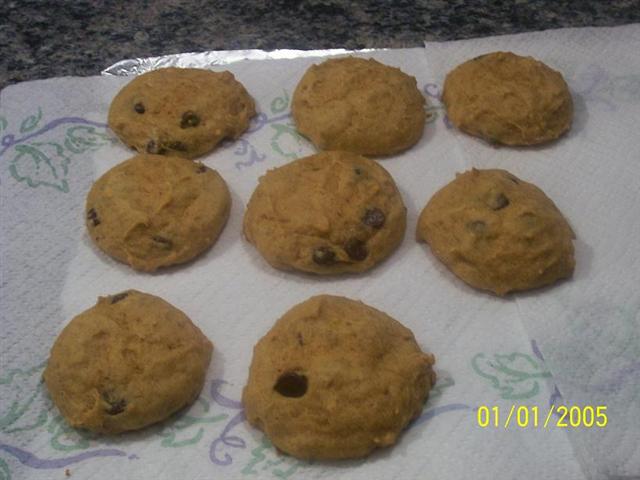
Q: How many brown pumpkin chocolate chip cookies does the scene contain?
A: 8